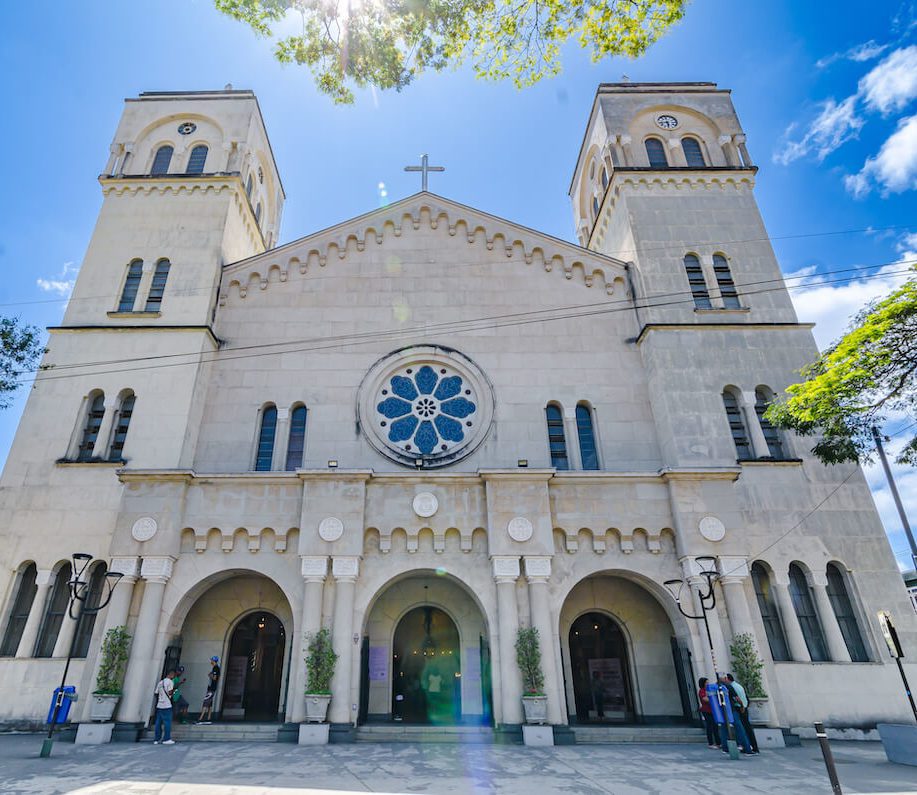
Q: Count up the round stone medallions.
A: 5